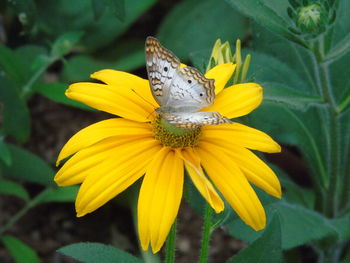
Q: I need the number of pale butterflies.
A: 1